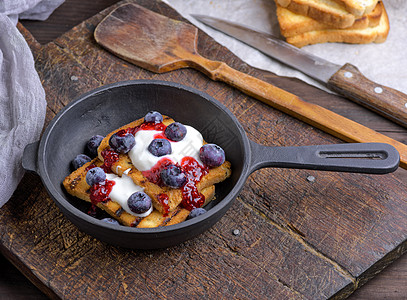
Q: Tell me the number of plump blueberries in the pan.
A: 12